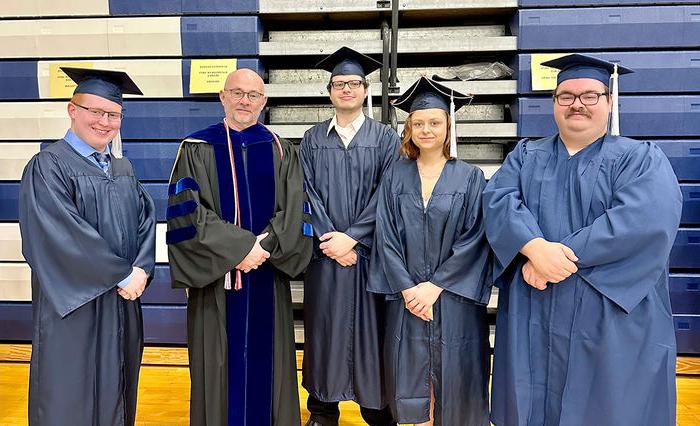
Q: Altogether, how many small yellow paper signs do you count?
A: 3